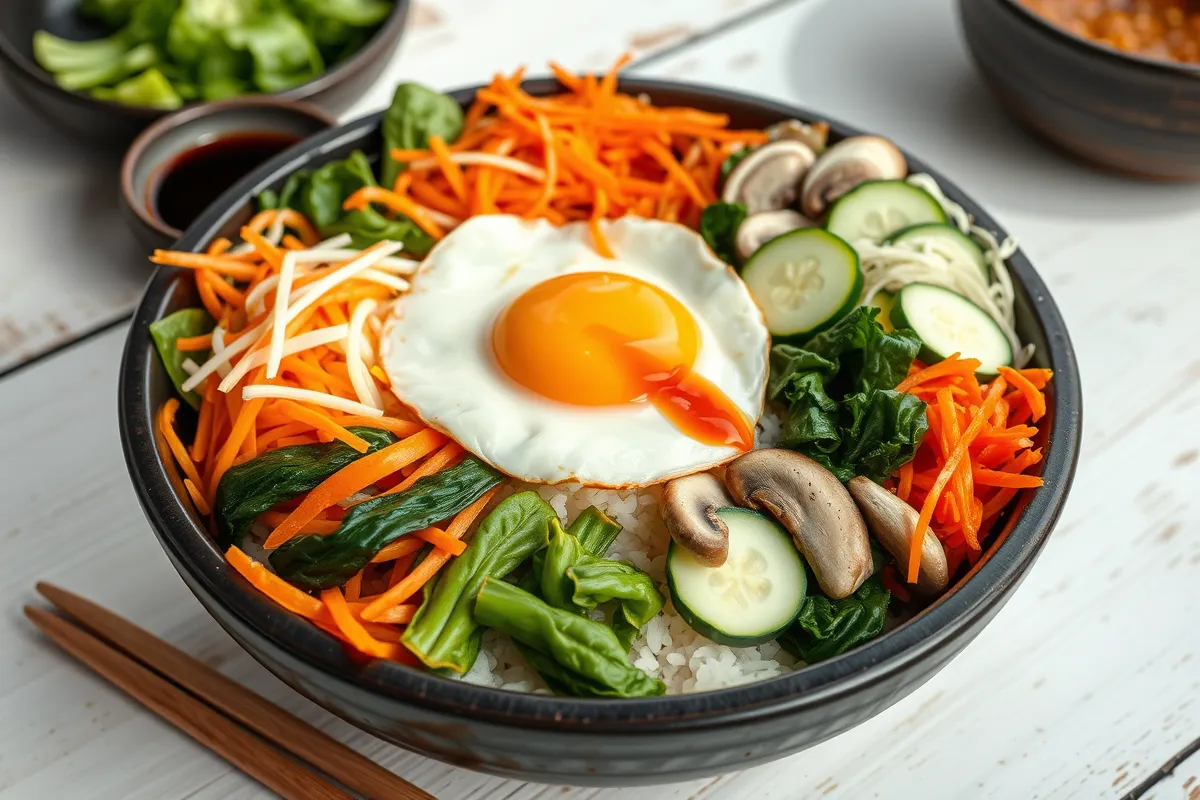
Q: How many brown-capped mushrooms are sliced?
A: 6